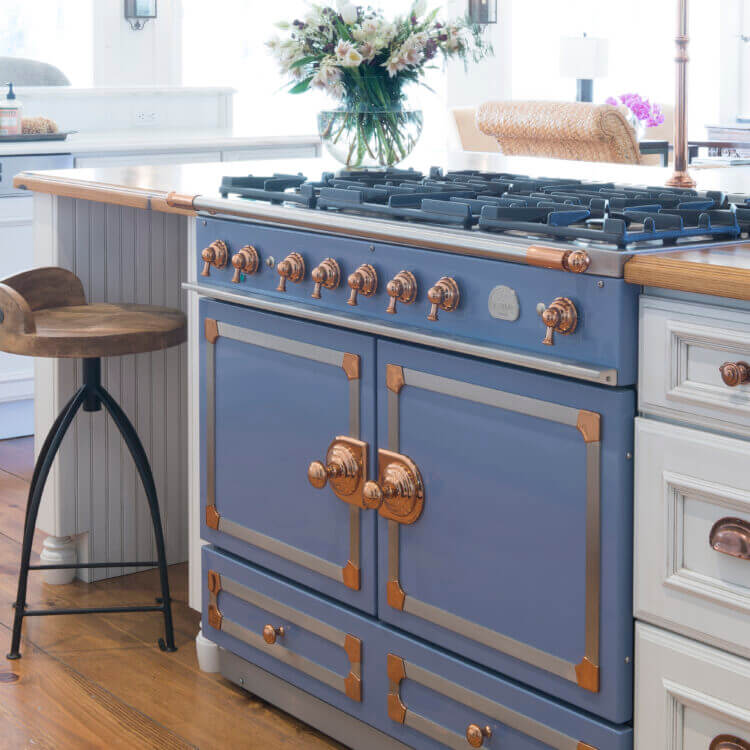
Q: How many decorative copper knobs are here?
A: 13